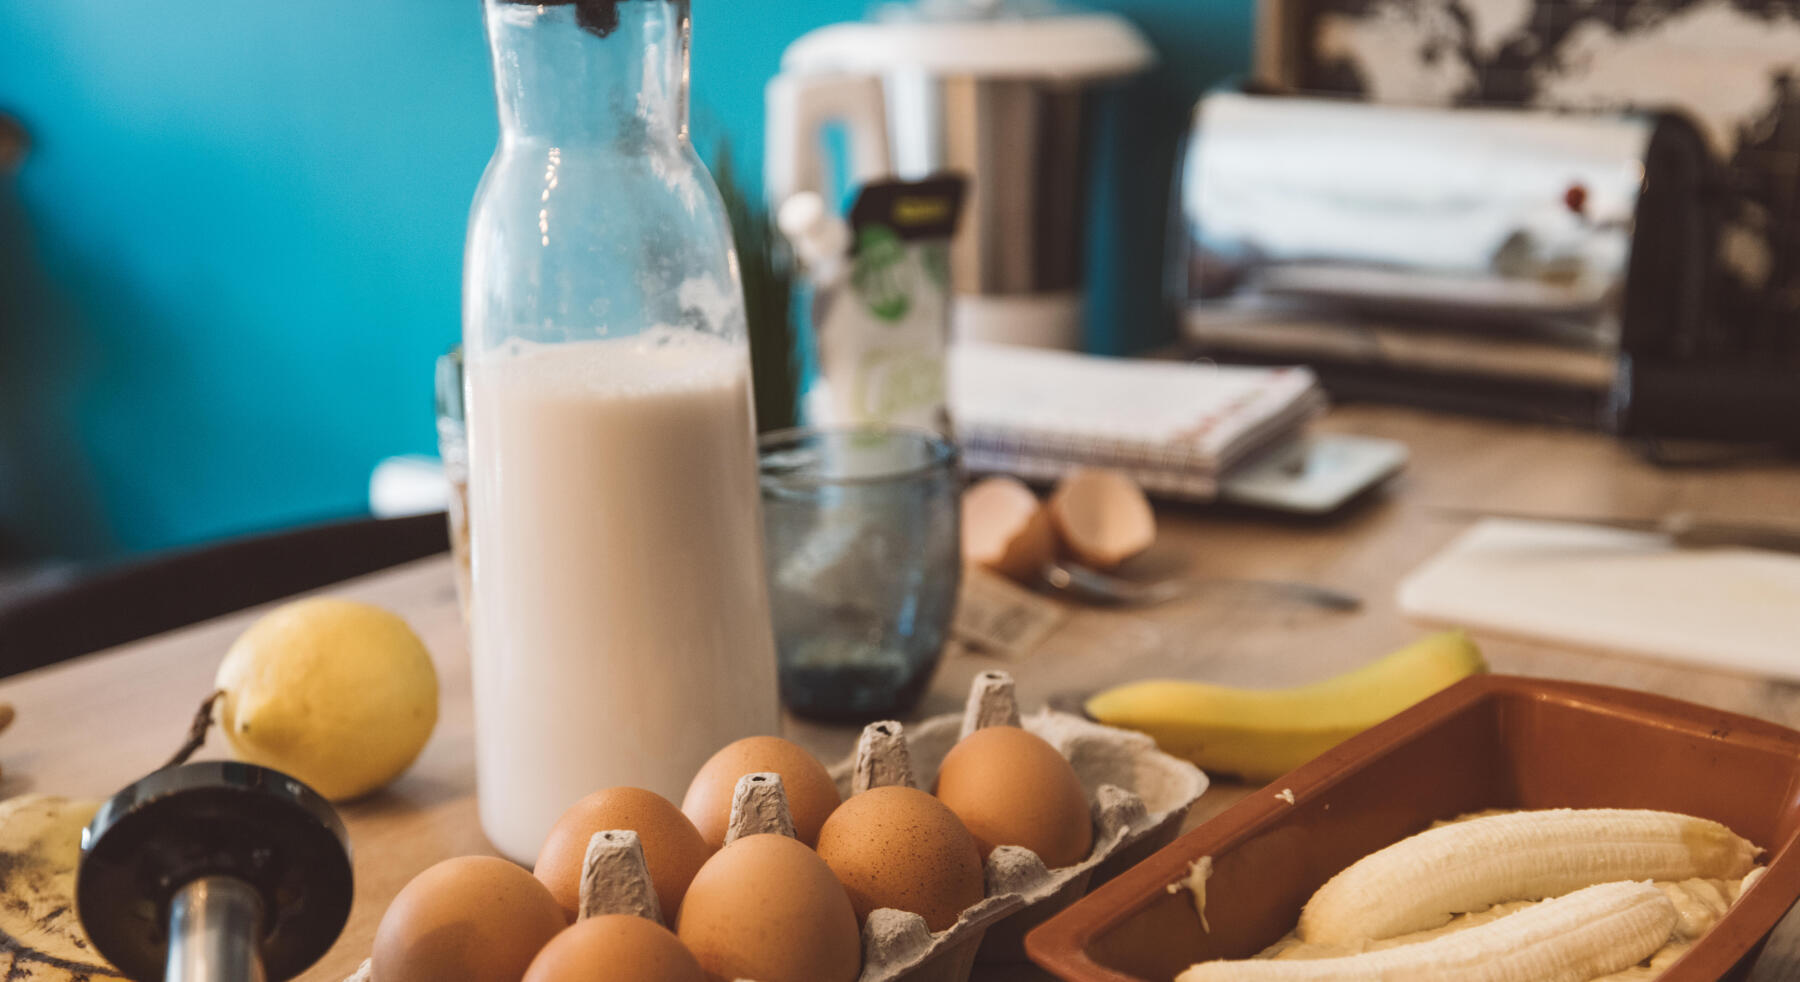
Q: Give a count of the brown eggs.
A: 7